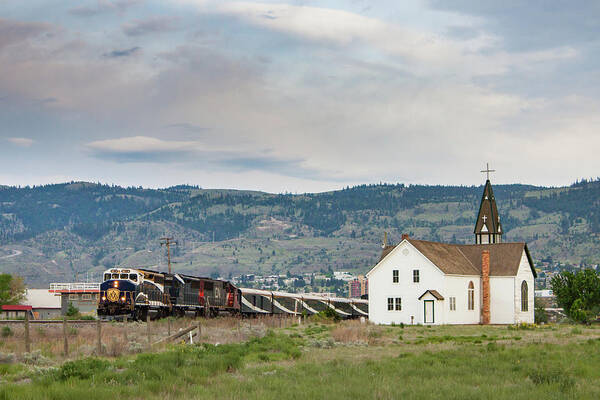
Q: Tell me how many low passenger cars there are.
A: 5